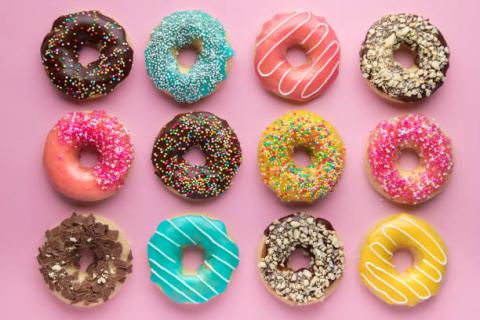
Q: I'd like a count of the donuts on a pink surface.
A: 12